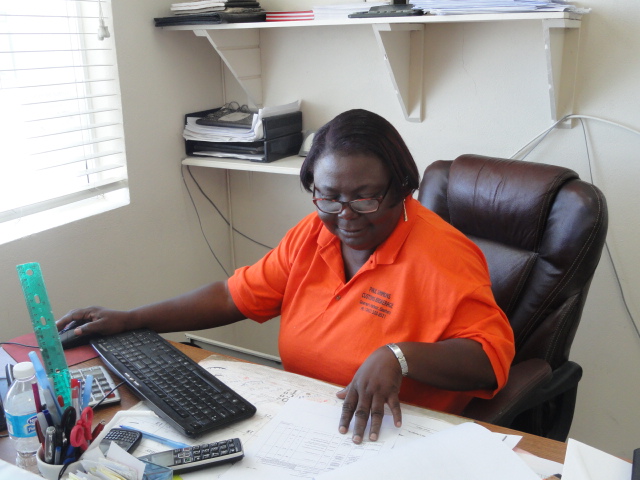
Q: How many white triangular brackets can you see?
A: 3